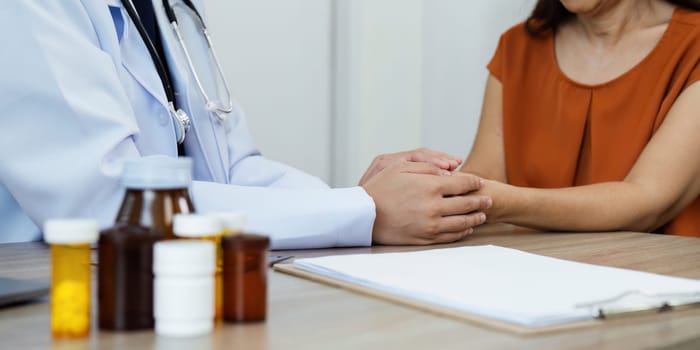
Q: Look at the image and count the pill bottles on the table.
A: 7